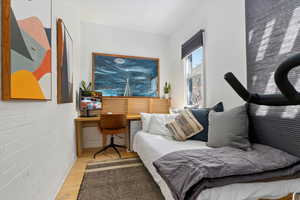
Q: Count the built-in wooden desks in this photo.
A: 1